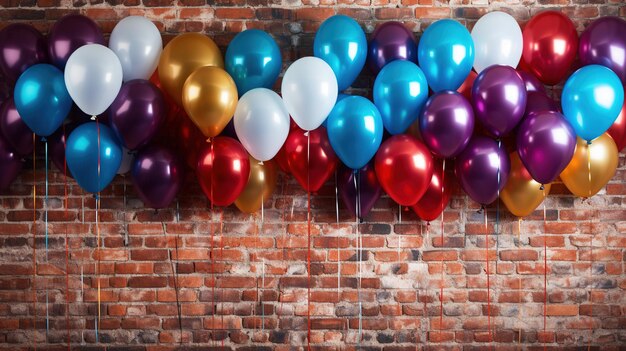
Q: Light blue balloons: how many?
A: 8